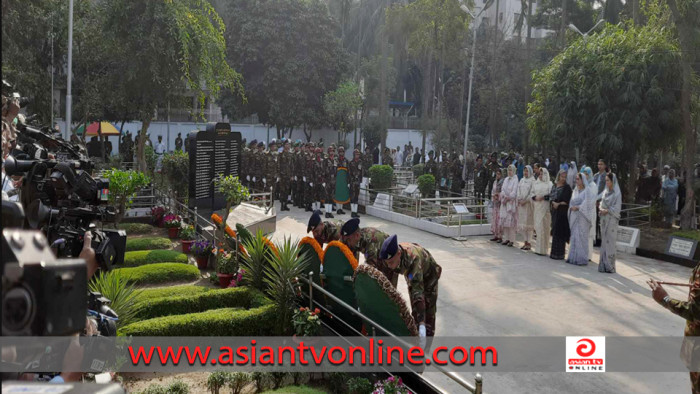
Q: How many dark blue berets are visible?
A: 3